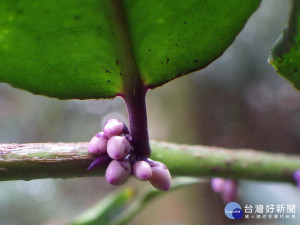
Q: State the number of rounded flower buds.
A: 6